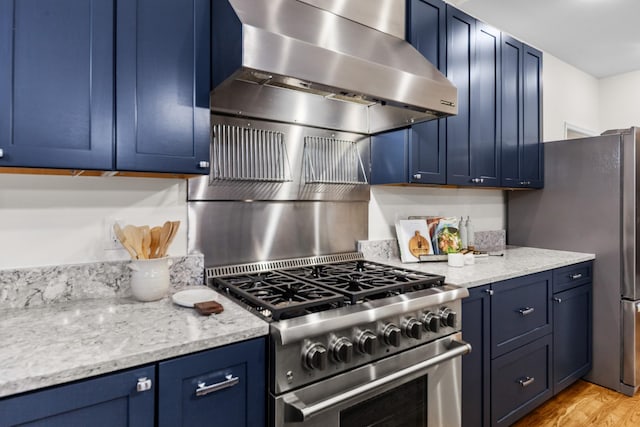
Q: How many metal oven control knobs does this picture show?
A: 7